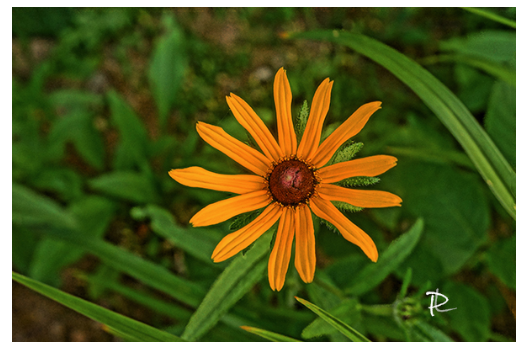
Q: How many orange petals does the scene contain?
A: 13